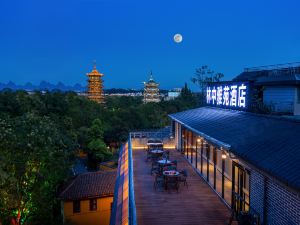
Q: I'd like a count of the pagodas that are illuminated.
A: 2